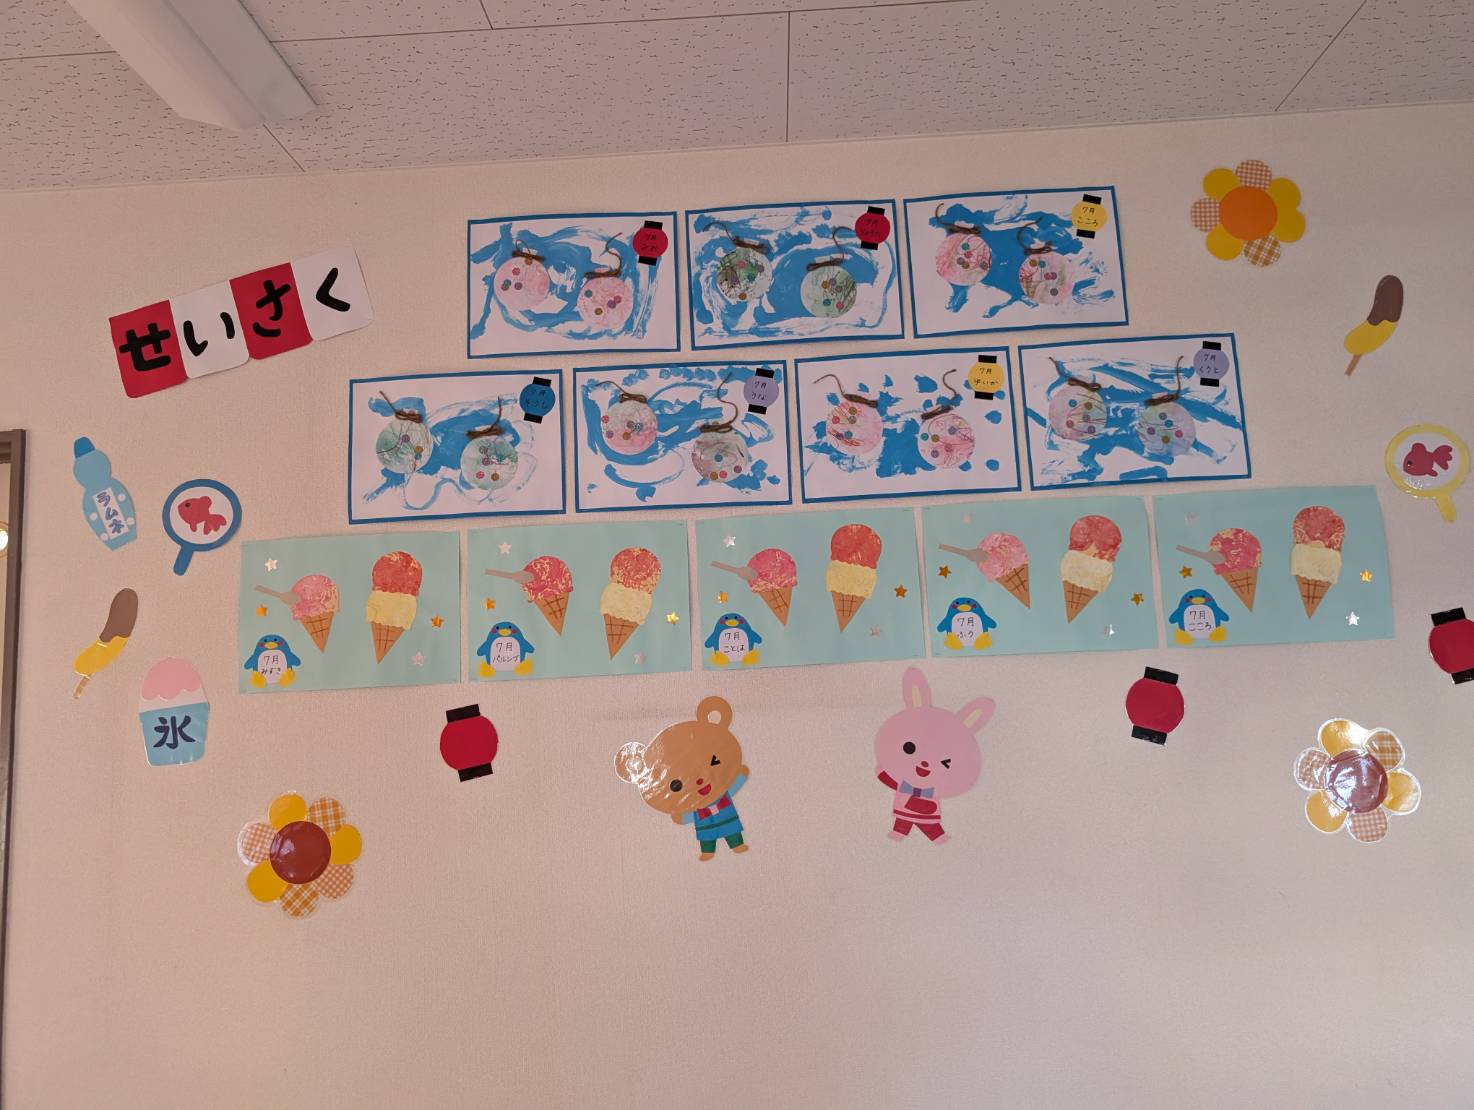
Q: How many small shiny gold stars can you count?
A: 10